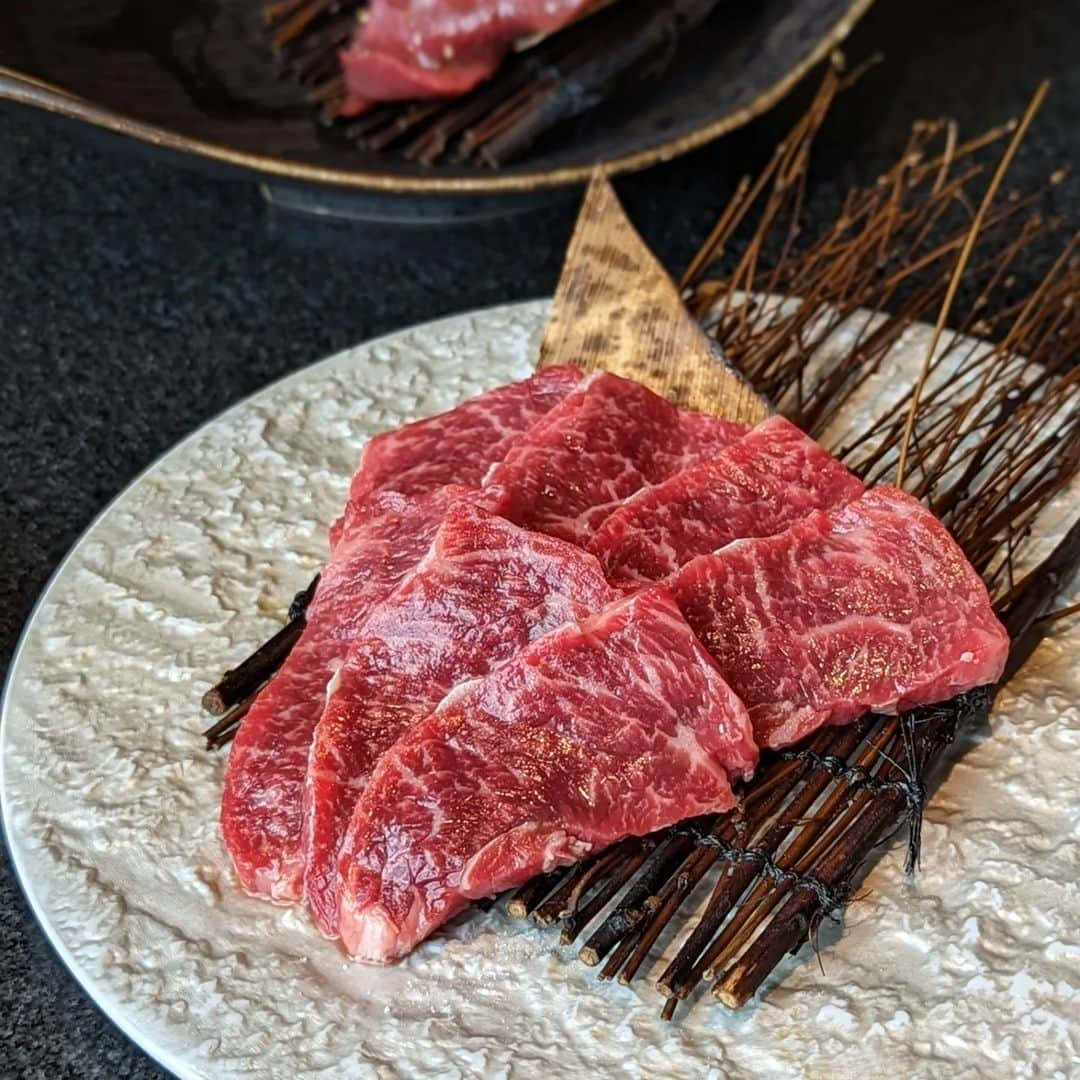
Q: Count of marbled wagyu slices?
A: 7